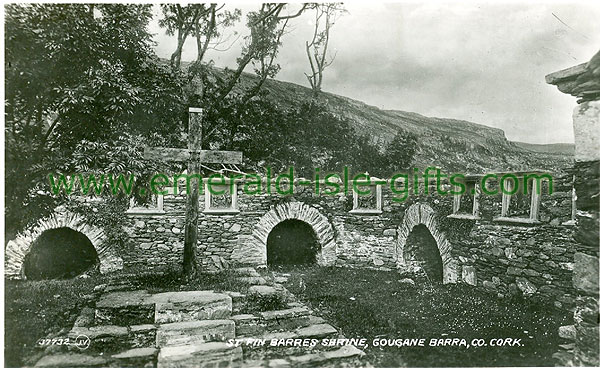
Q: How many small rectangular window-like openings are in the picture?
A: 5